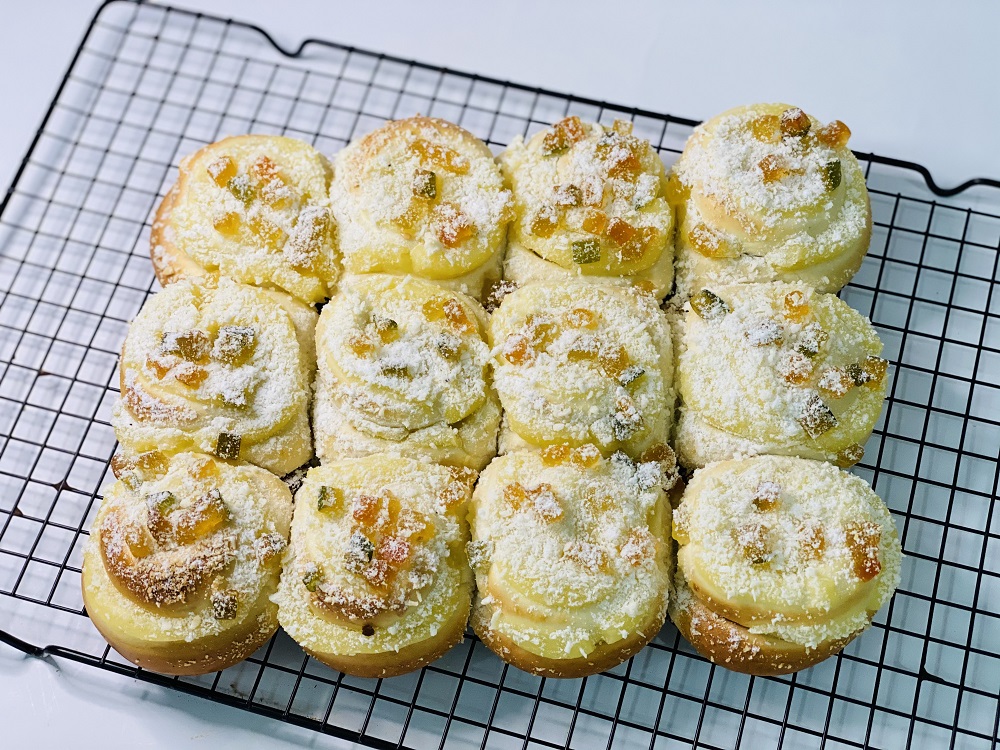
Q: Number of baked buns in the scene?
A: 12